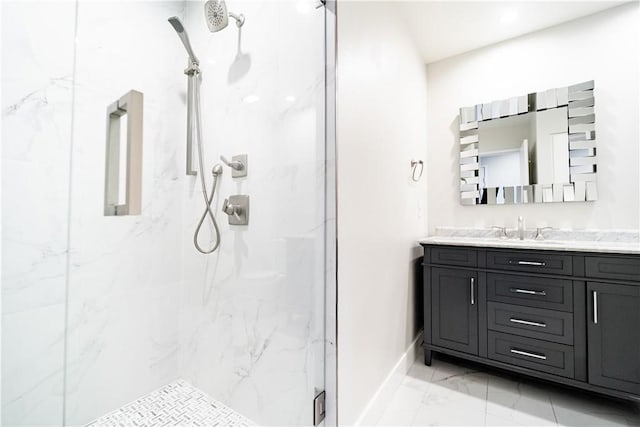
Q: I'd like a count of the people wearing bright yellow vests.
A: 0